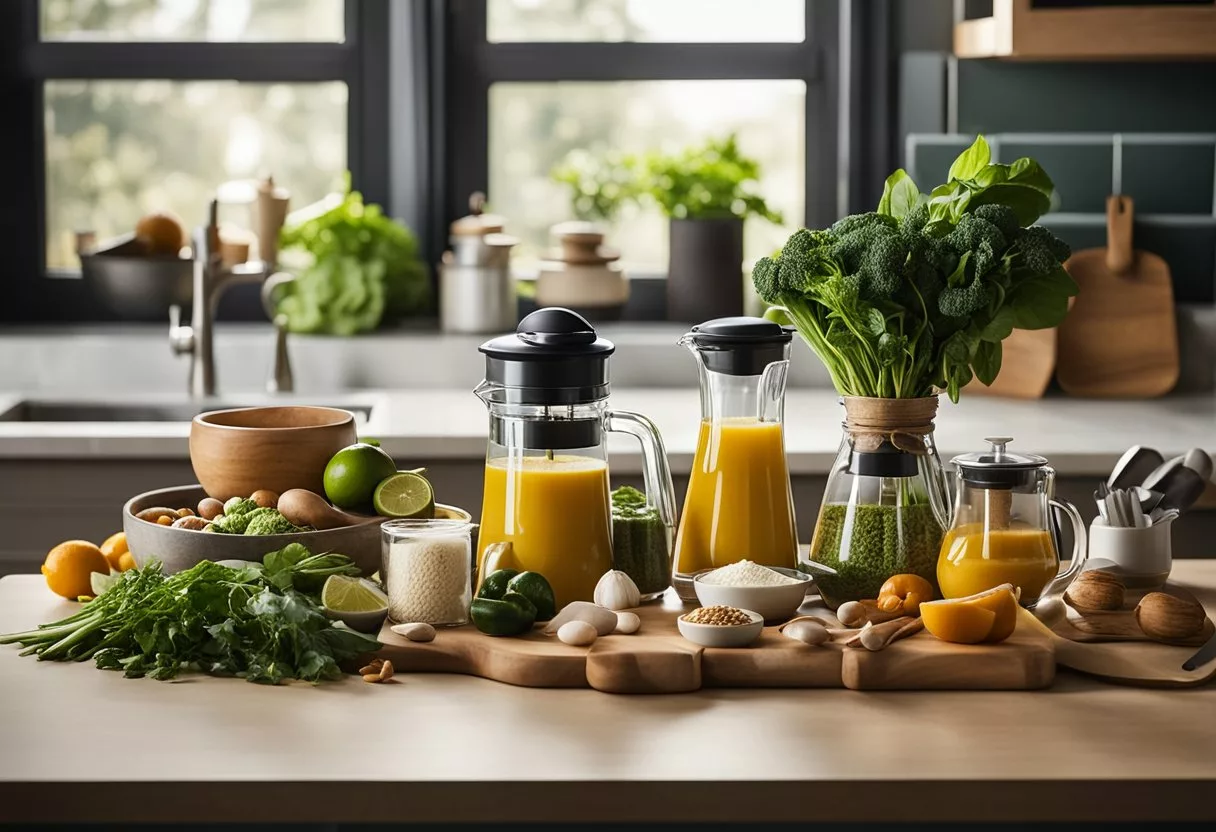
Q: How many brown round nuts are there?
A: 2